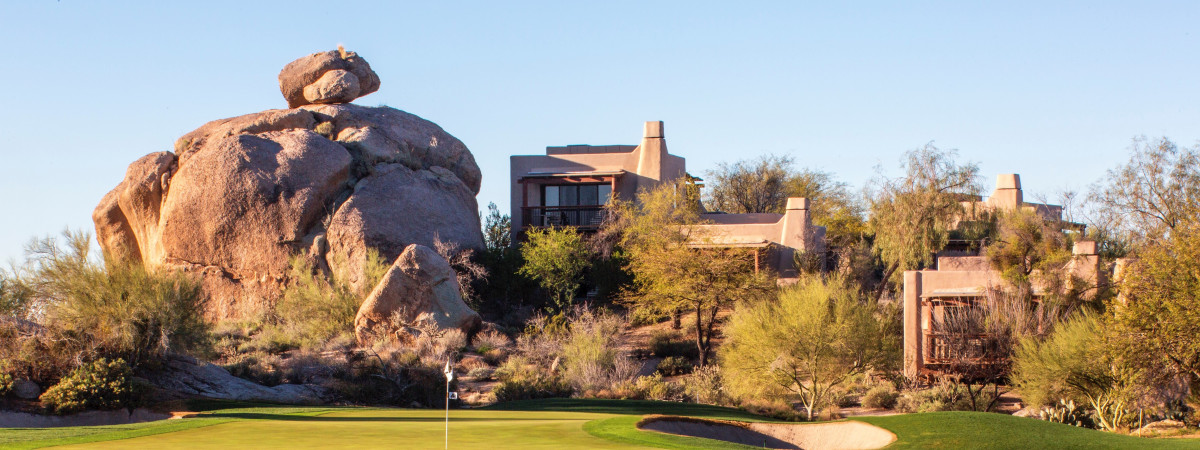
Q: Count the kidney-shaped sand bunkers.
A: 1